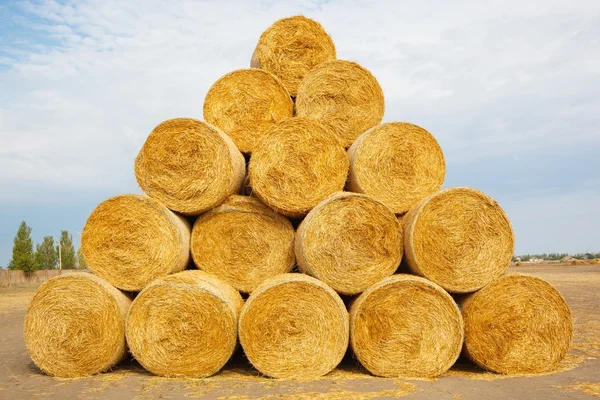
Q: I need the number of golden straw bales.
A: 15